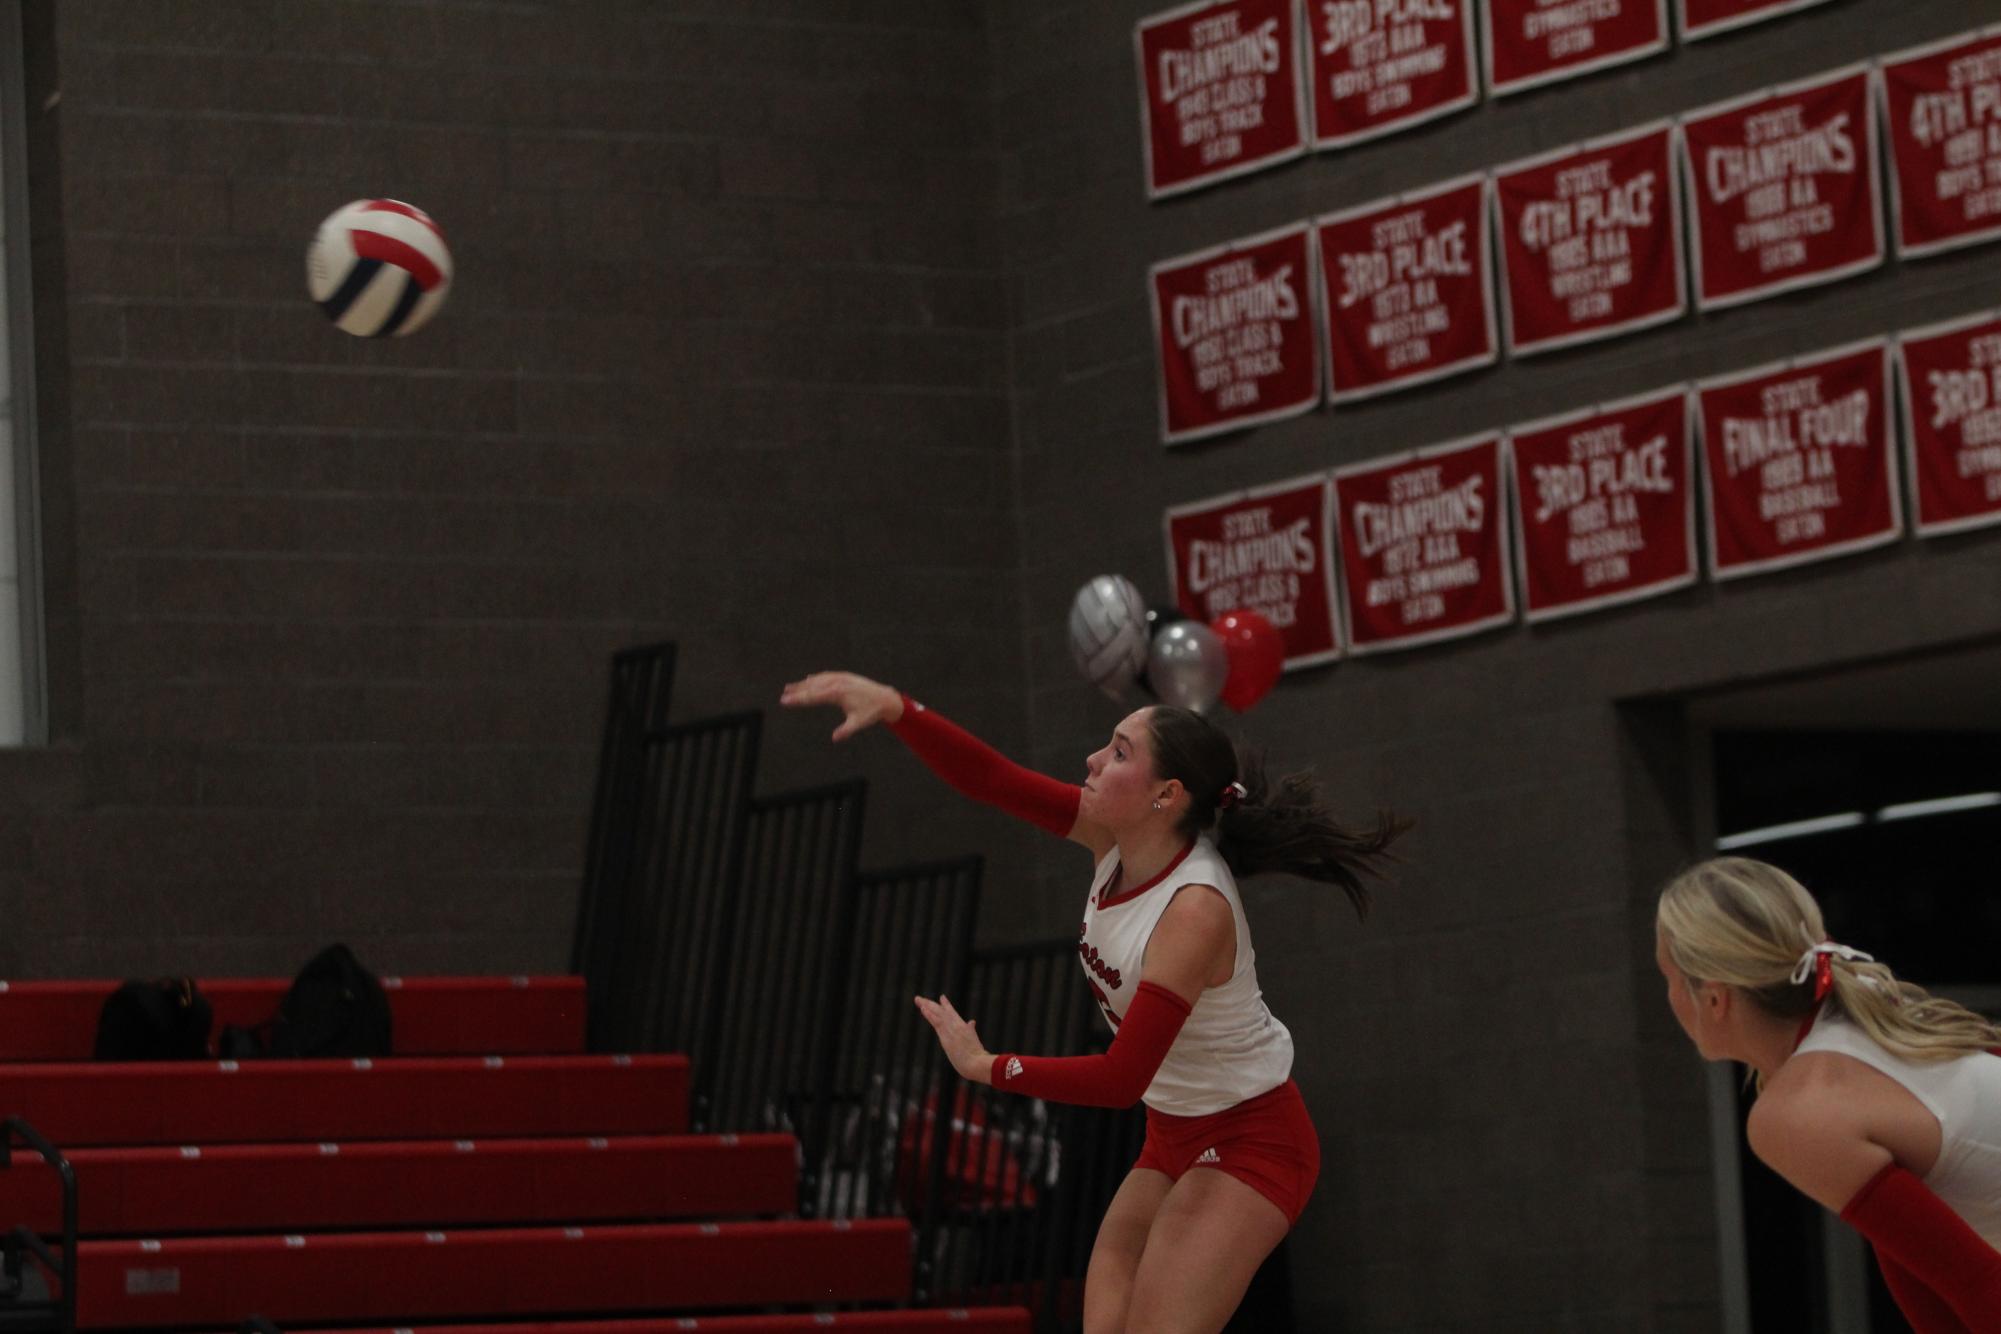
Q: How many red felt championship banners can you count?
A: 14